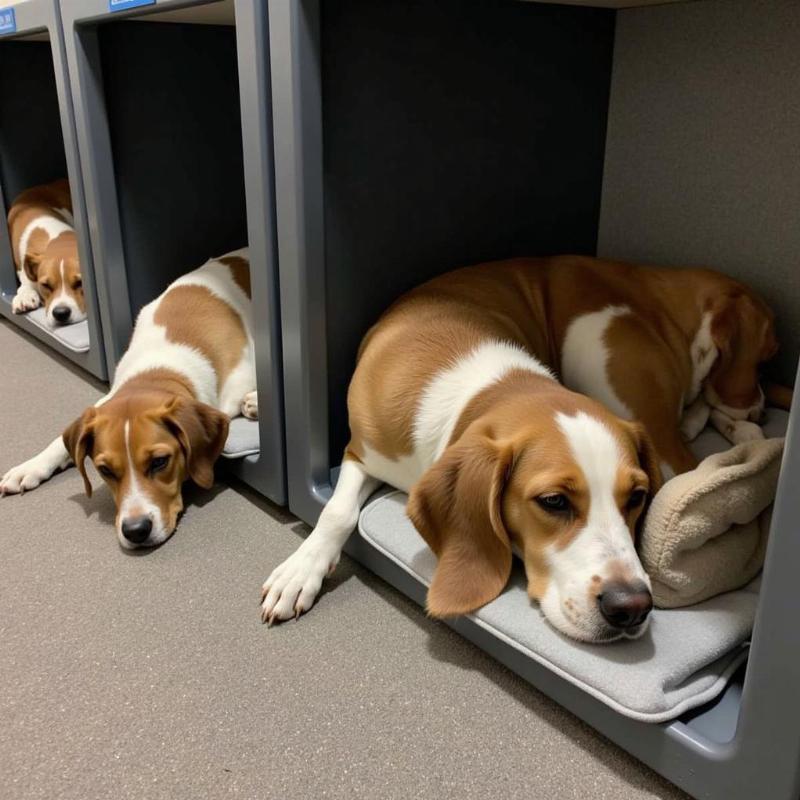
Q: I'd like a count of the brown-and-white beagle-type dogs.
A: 4